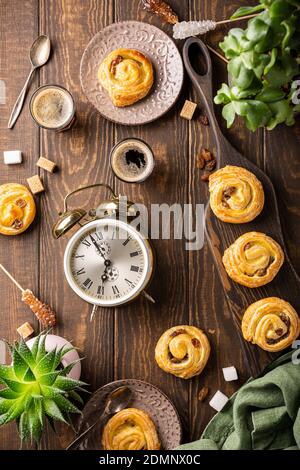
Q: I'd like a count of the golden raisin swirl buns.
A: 7